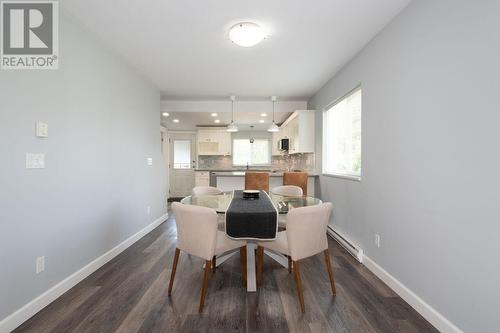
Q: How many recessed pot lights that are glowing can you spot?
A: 6